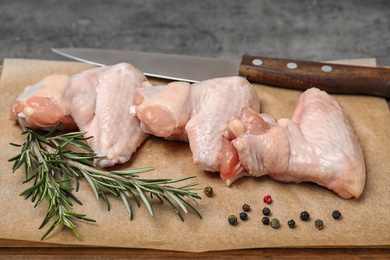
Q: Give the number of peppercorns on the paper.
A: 12